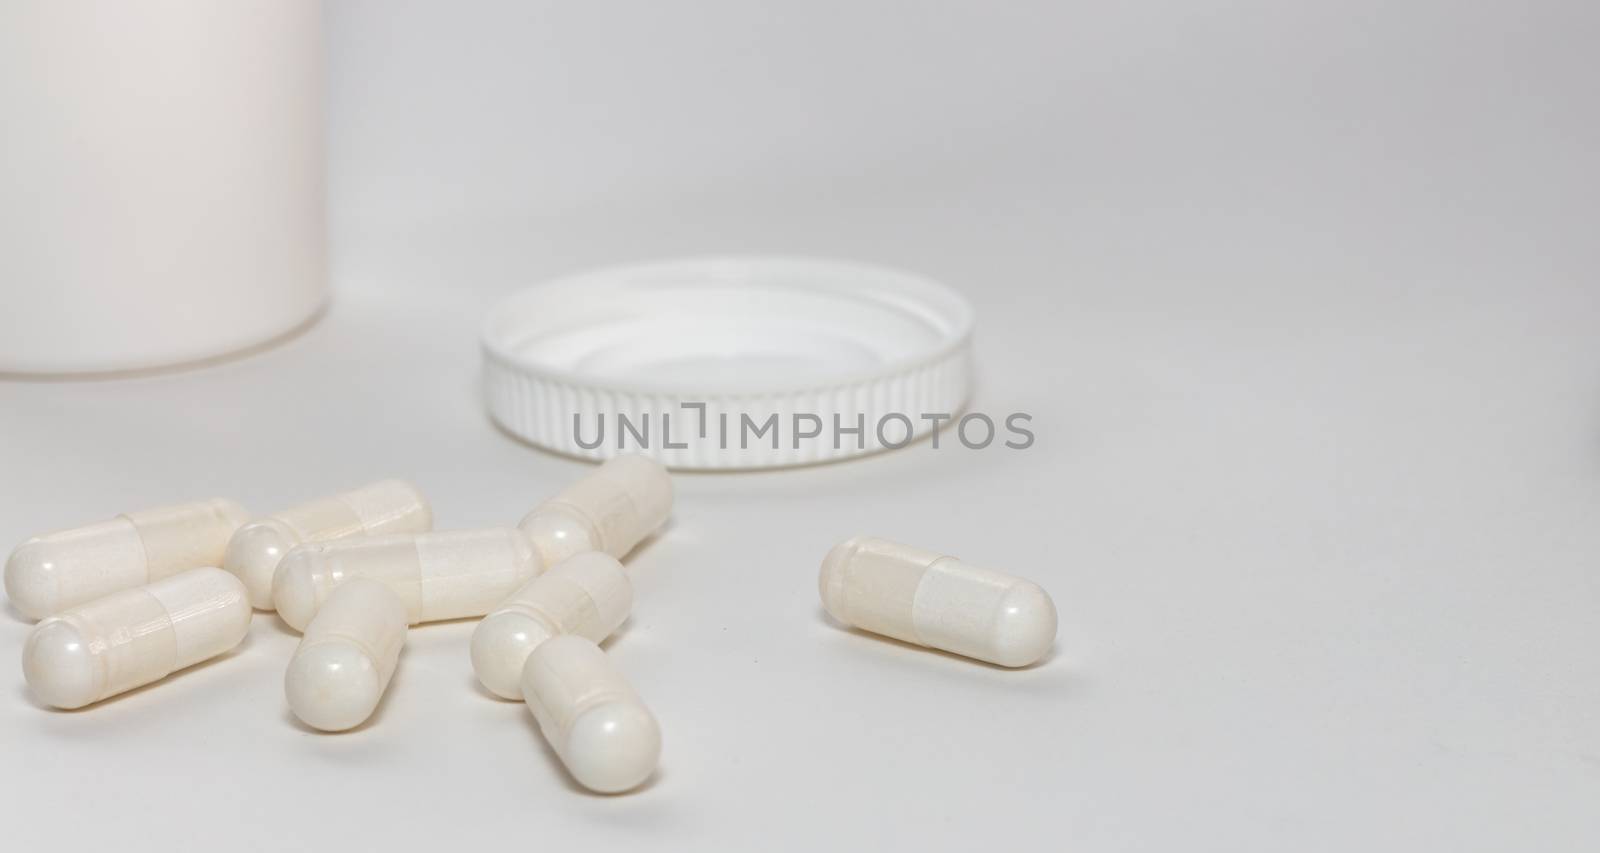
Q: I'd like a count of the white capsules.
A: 9